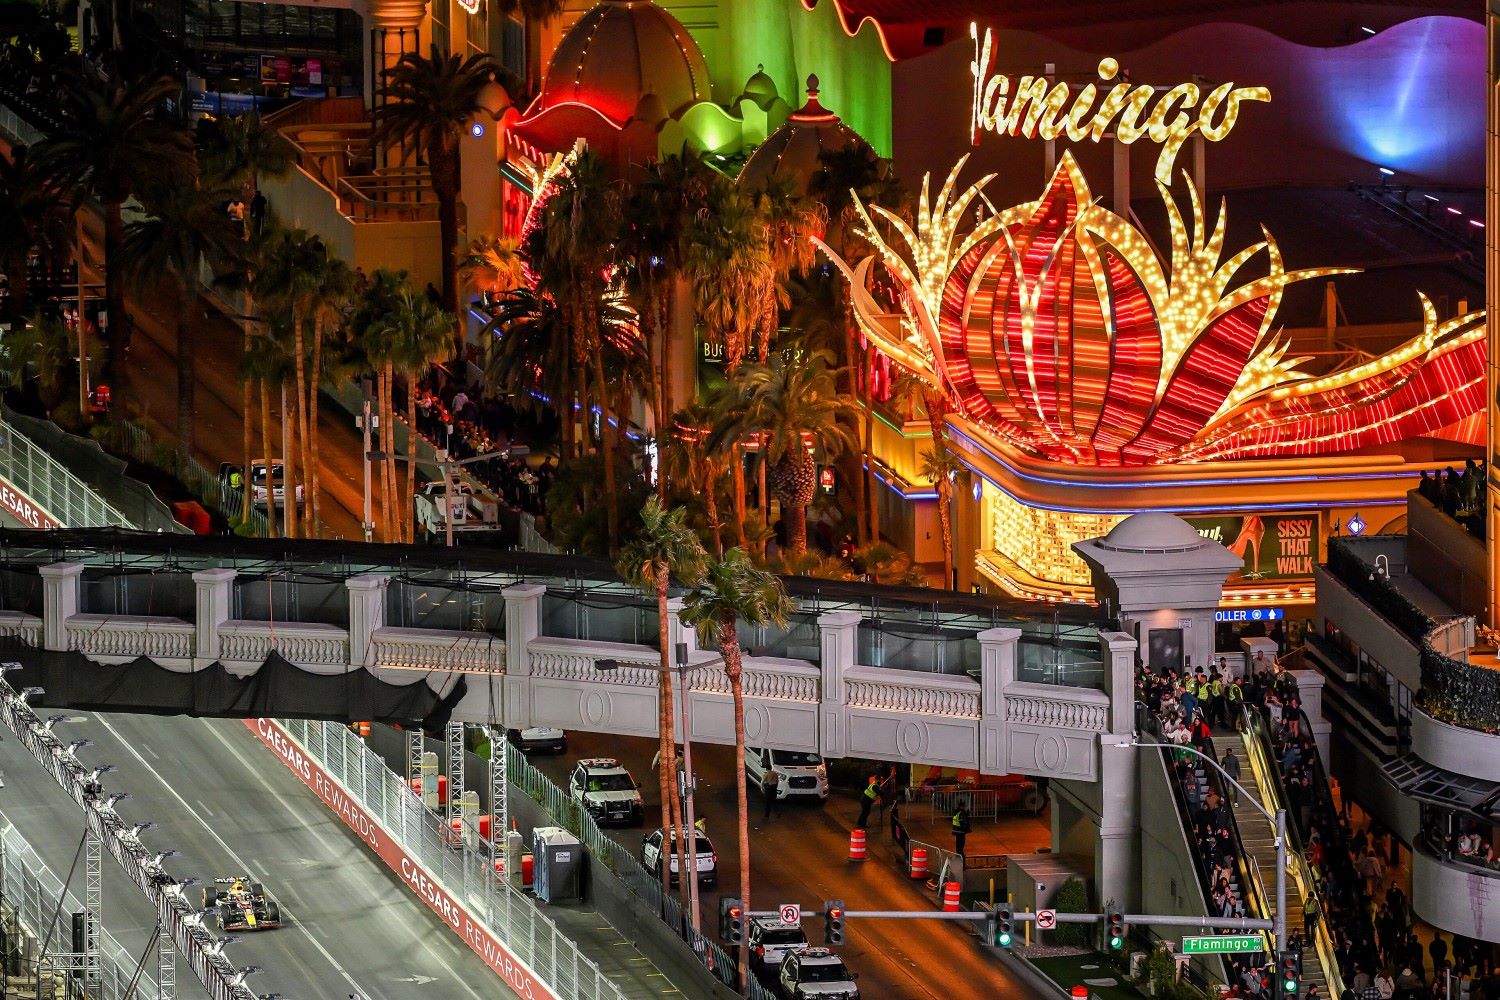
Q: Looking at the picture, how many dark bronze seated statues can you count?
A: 0